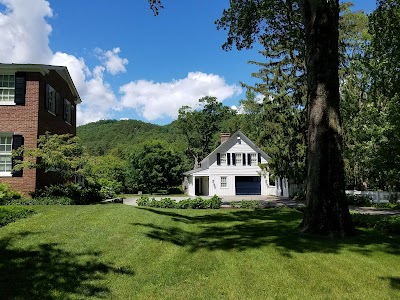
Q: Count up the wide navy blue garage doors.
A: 1